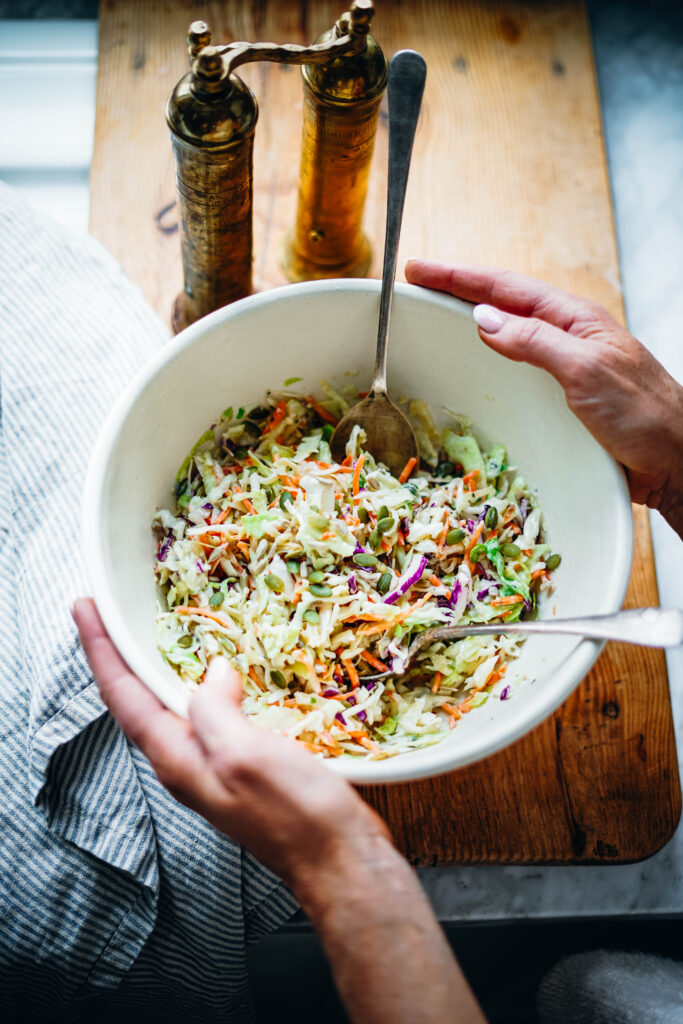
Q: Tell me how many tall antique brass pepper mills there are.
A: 2